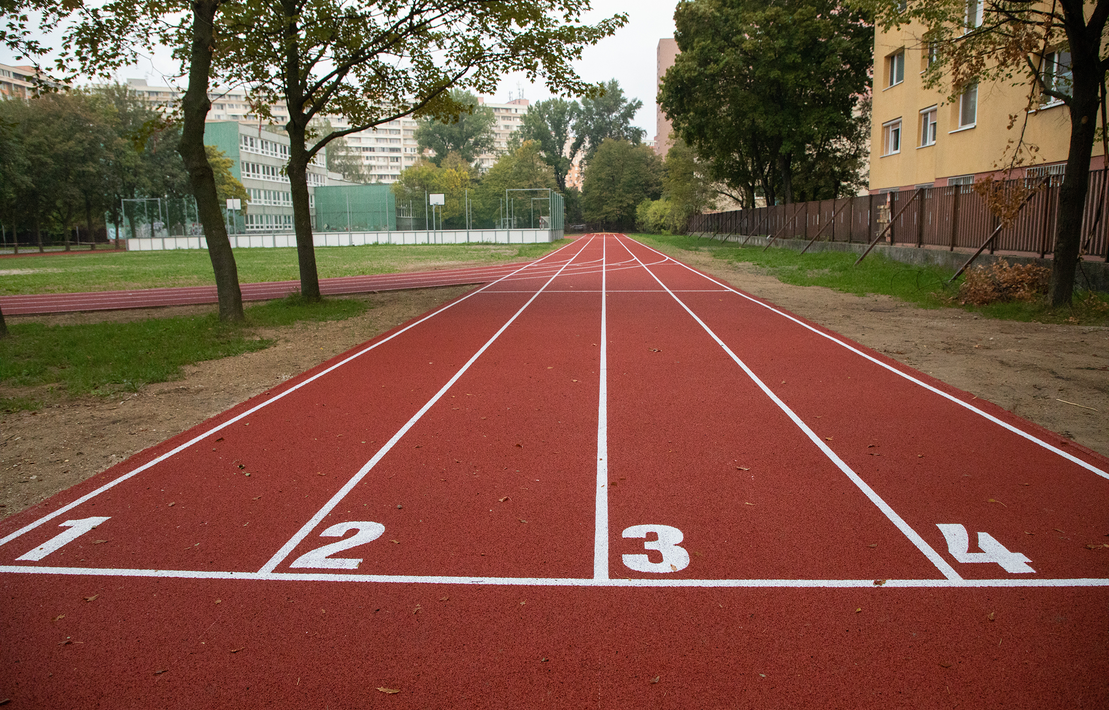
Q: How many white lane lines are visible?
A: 5